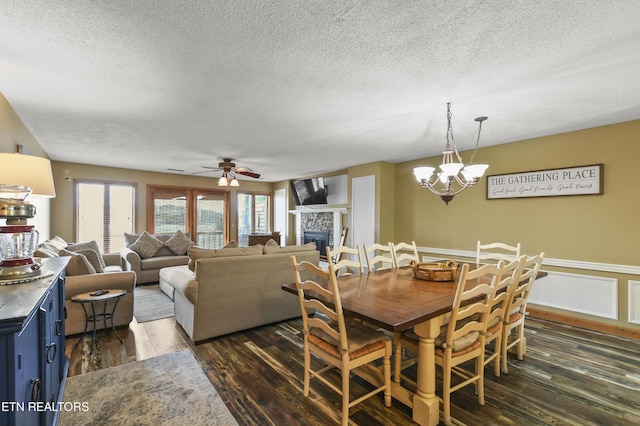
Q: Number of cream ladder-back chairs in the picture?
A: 8